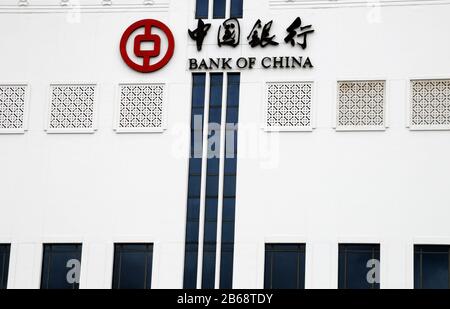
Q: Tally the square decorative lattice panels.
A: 6